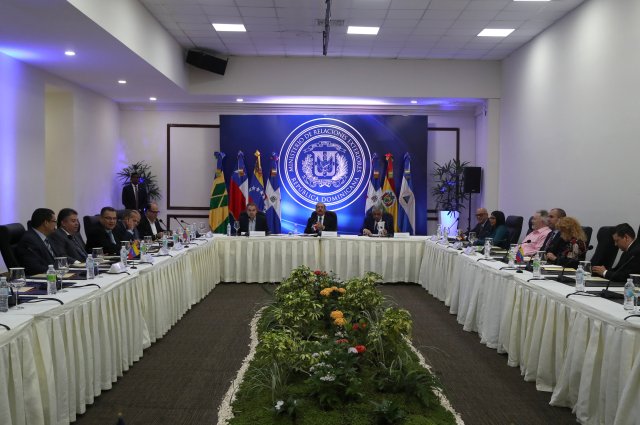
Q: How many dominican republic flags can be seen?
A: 2